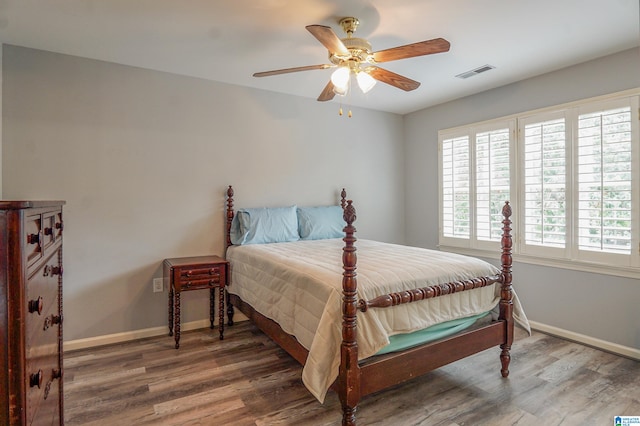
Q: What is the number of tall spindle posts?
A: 4